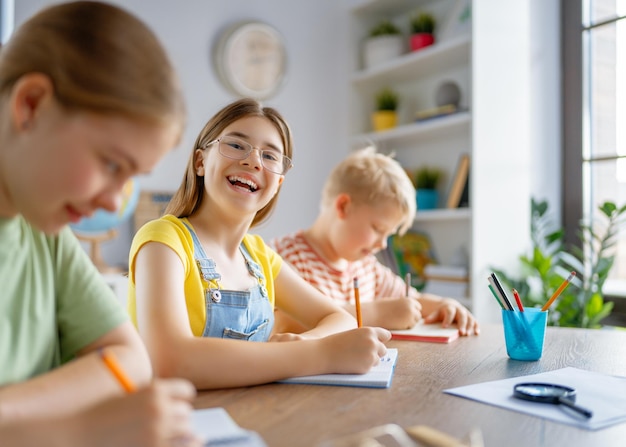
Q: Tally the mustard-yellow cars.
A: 0